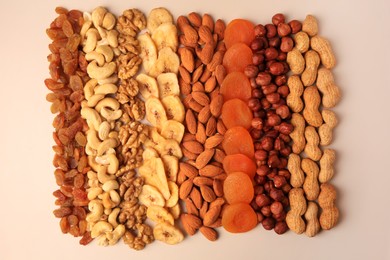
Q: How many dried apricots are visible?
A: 8